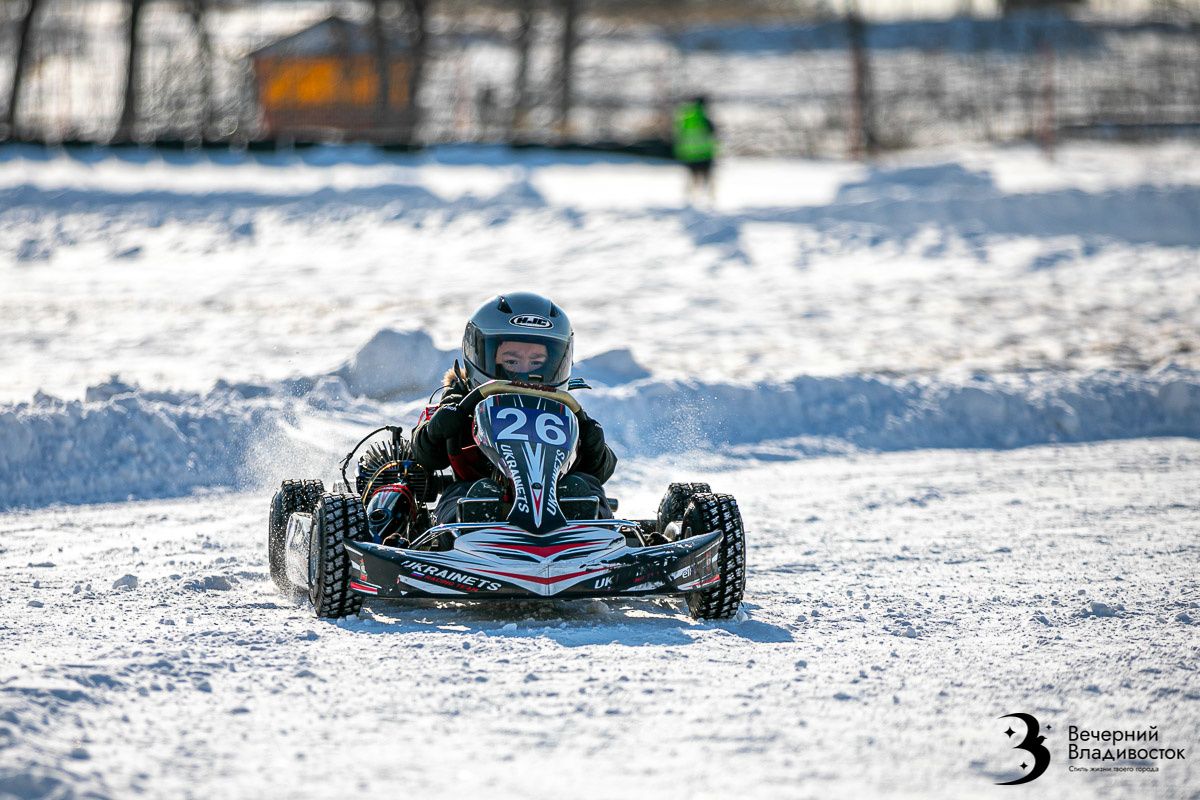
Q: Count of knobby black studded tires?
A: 4